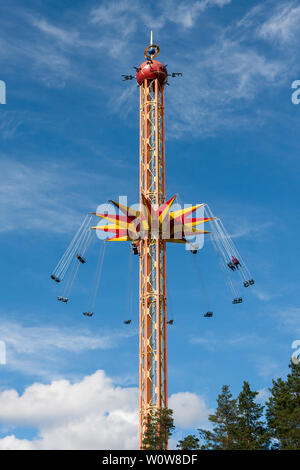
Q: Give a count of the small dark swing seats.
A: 12